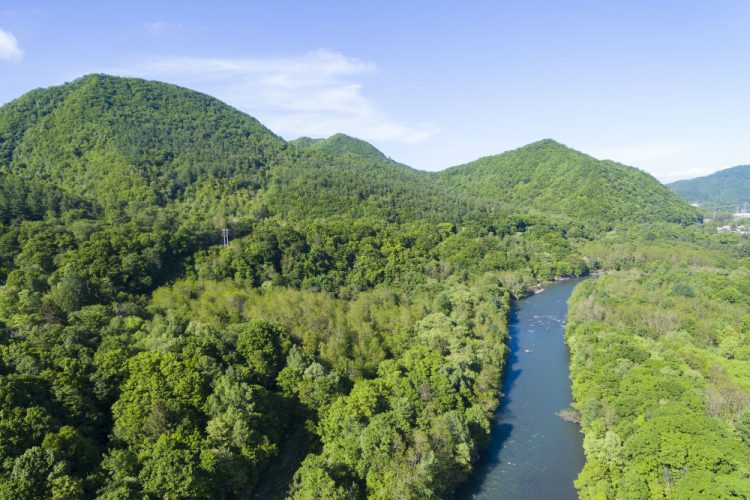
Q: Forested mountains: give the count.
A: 4